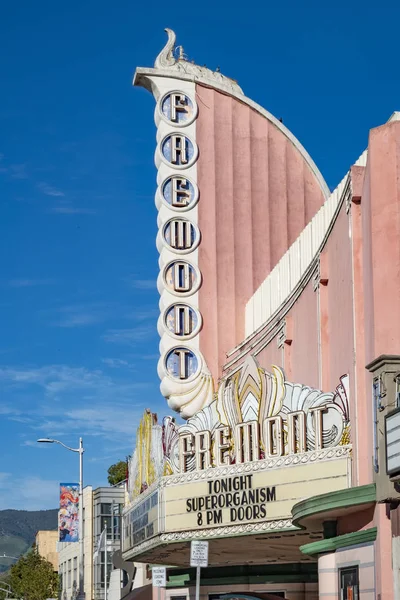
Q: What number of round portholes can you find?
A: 7